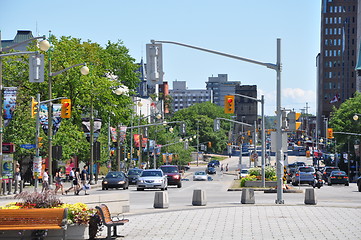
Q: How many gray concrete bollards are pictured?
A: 4